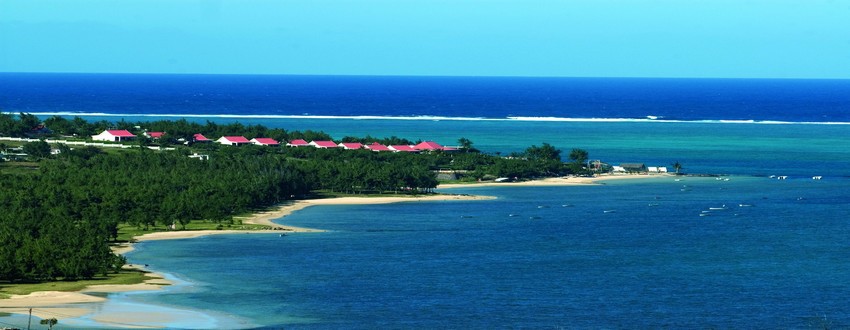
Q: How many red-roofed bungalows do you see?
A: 11